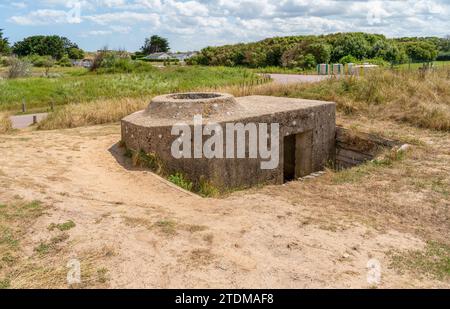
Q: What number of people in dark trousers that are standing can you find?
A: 0